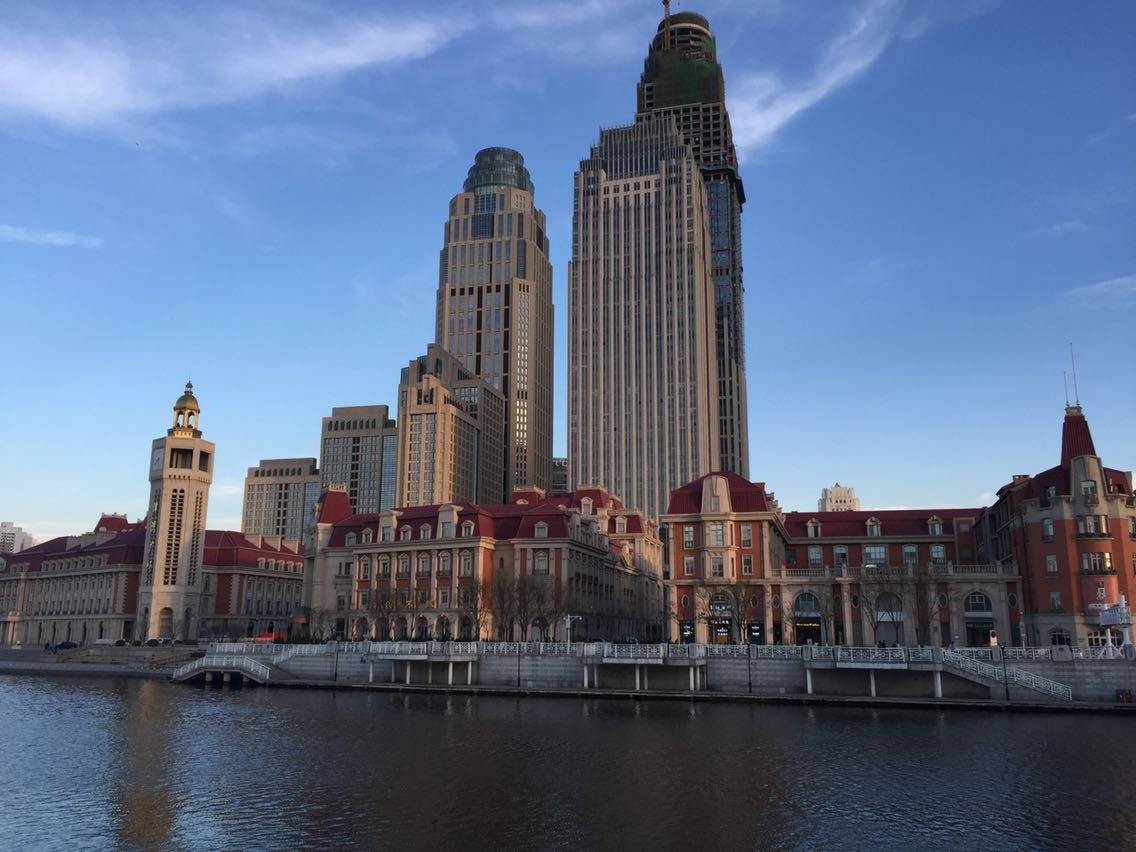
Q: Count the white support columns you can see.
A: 15